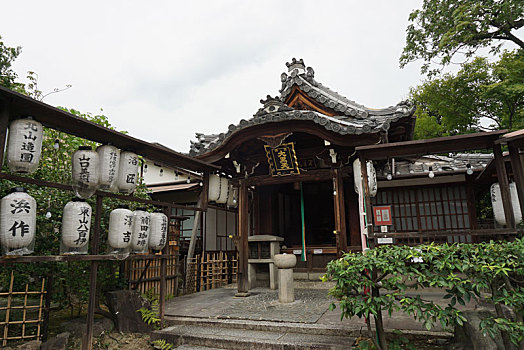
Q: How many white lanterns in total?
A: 14